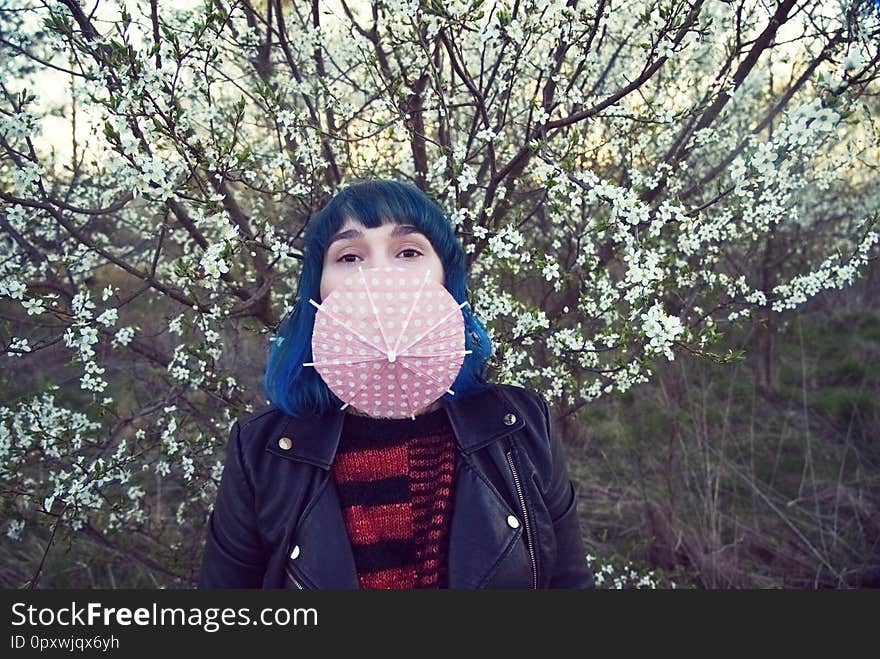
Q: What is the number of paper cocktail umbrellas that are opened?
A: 1